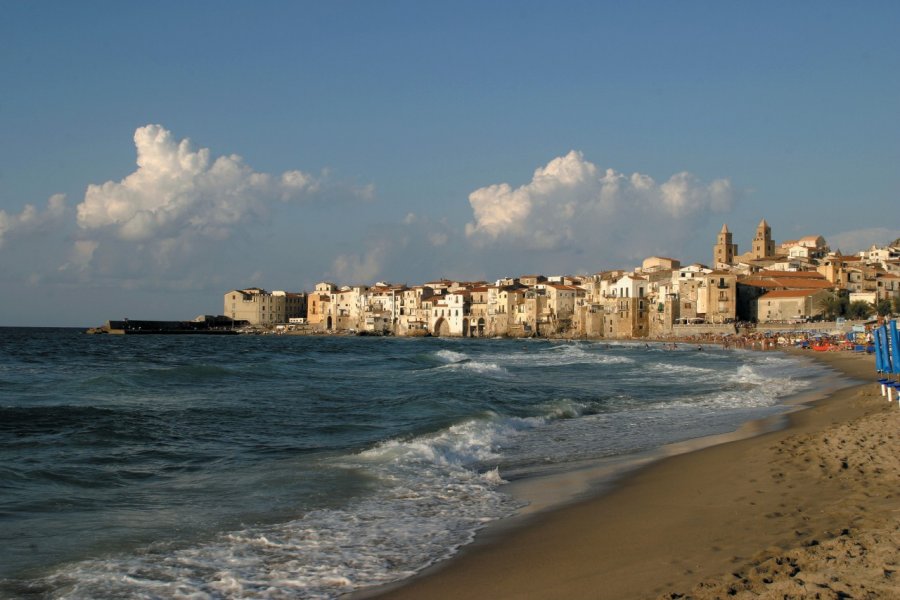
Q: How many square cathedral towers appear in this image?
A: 2